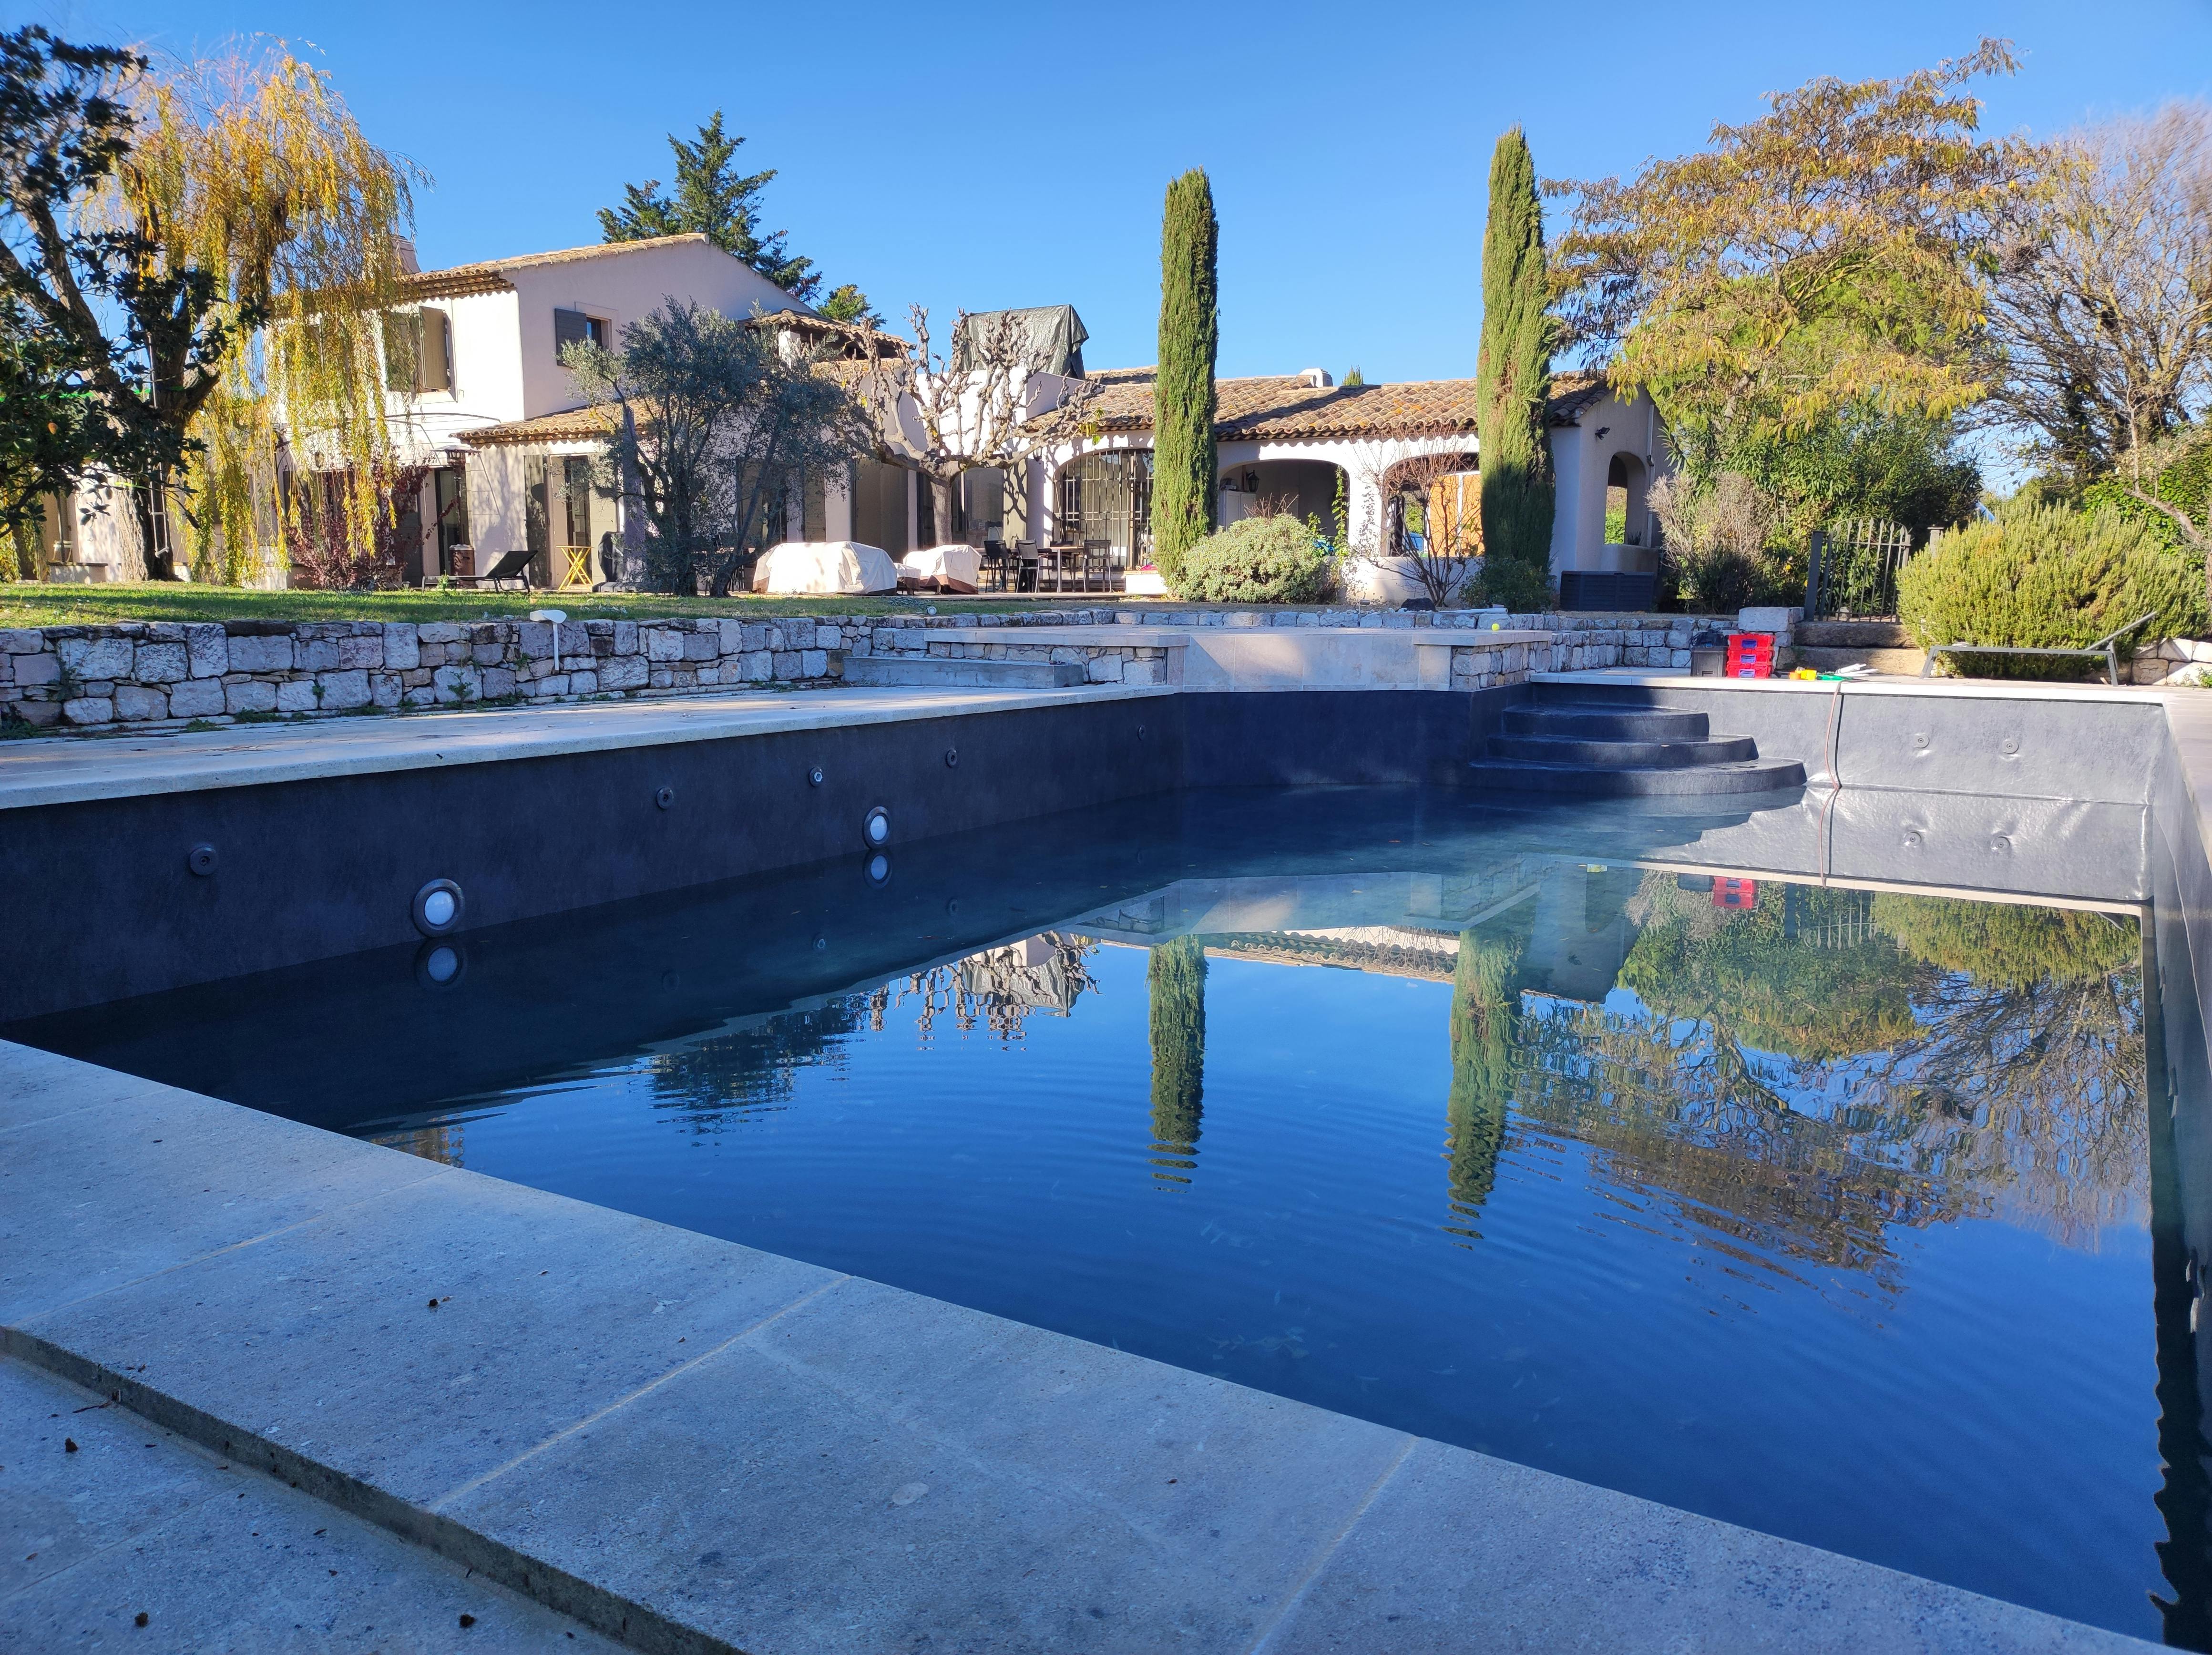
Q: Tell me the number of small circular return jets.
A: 7